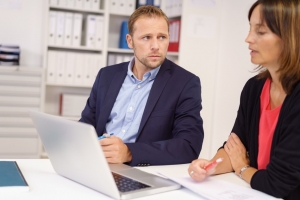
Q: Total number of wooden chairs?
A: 0